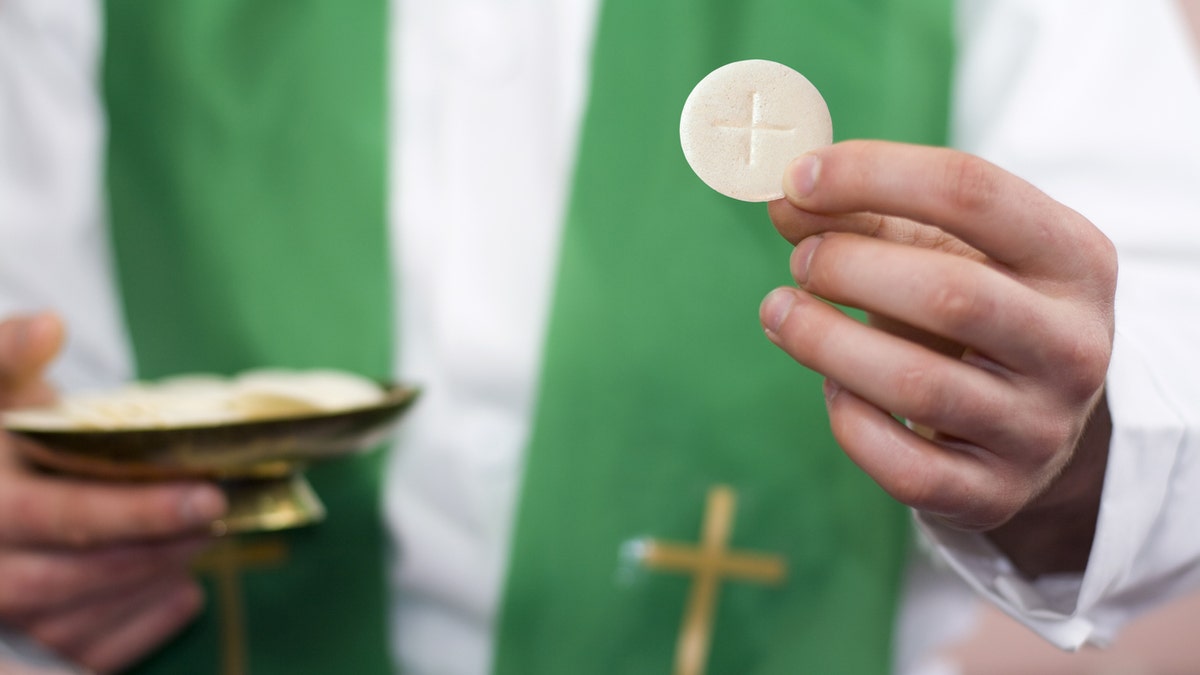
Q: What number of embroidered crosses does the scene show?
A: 2